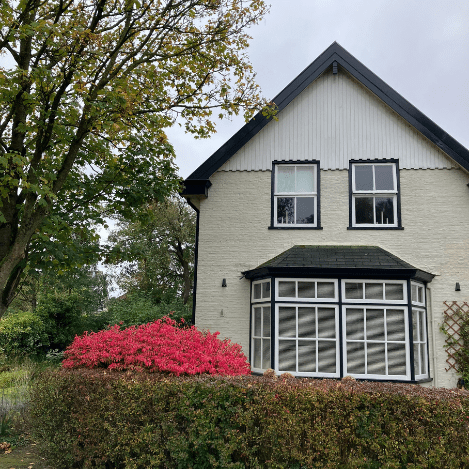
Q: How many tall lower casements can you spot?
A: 4